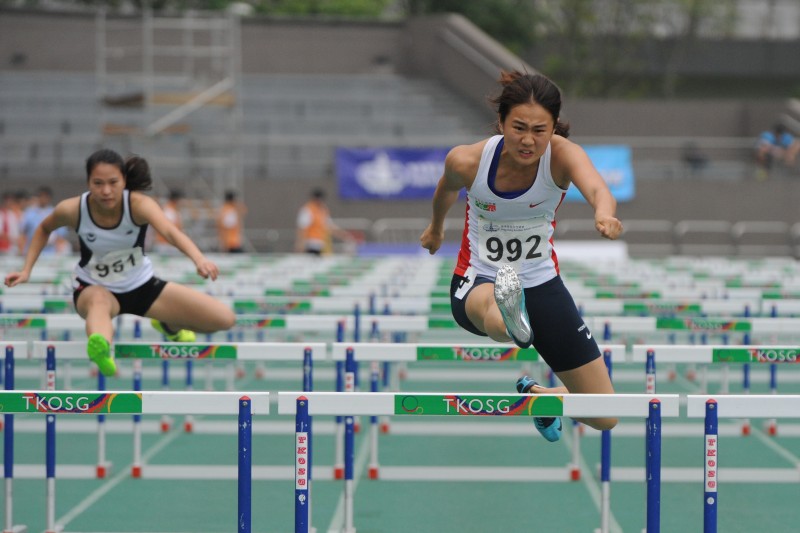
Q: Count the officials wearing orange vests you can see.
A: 3